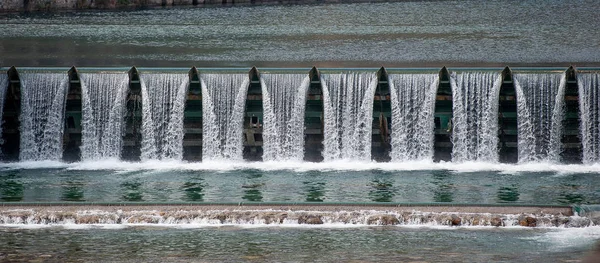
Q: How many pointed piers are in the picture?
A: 10